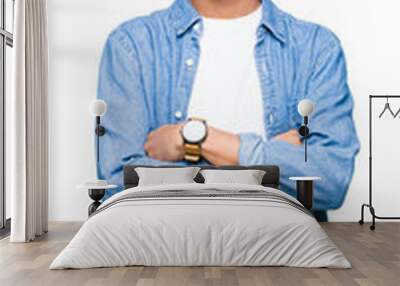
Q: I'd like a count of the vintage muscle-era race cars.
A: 0